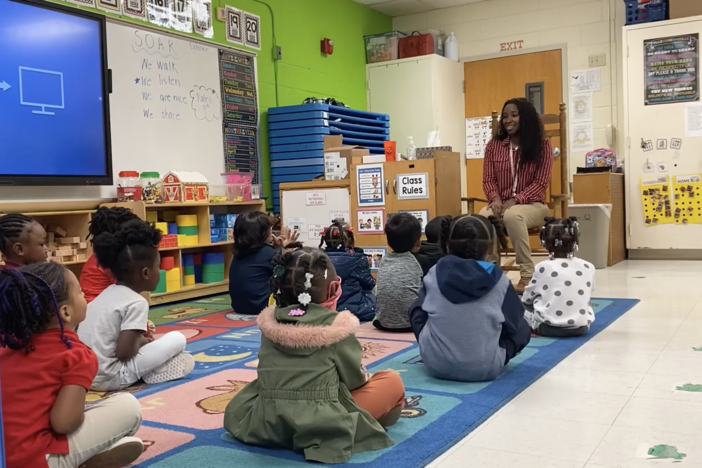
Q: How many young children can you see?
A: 11